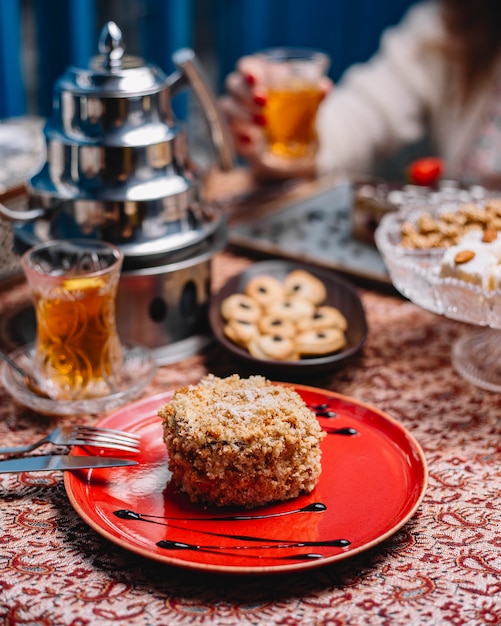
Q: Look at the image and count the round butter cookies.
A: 9